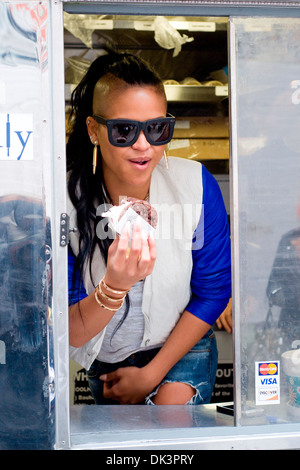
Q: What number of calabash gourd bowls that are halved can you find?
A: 0